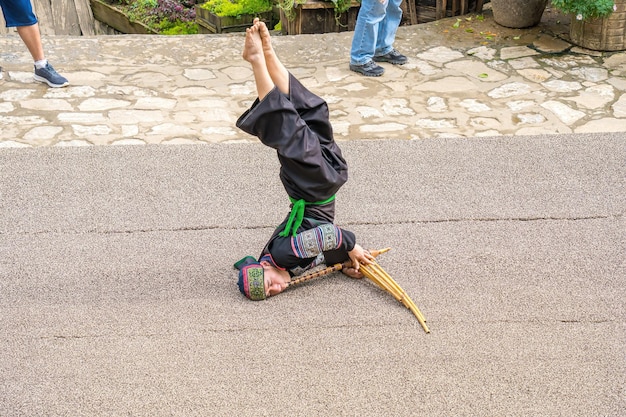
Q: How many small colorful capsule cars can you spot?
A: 0